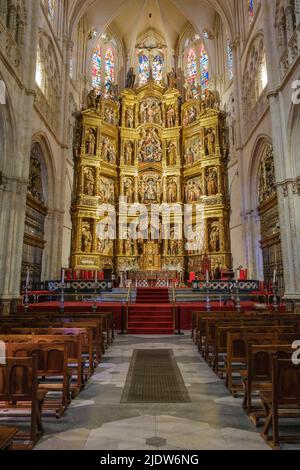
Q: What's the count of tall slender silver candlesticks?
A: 6